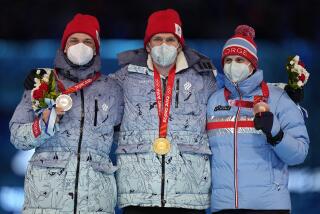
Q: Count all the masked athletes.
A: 3